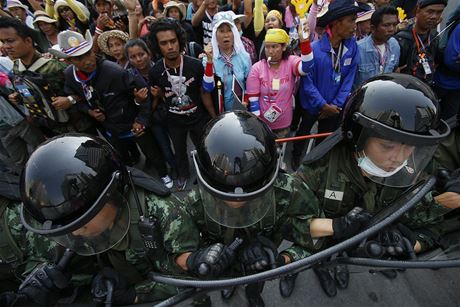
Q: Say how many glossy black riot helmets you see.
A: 3